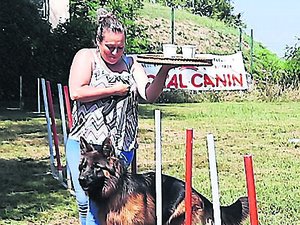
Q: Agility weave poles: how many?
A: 8